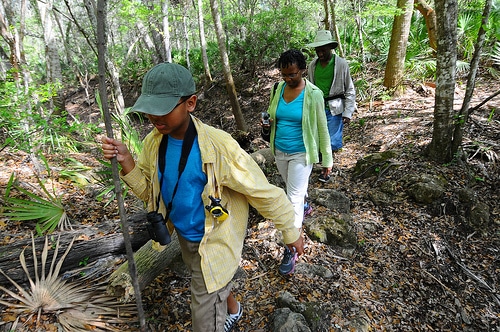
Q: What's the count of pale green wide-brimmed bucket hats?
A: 1